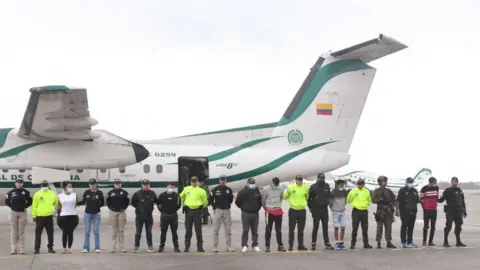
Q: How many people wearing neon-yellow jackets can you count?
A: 4